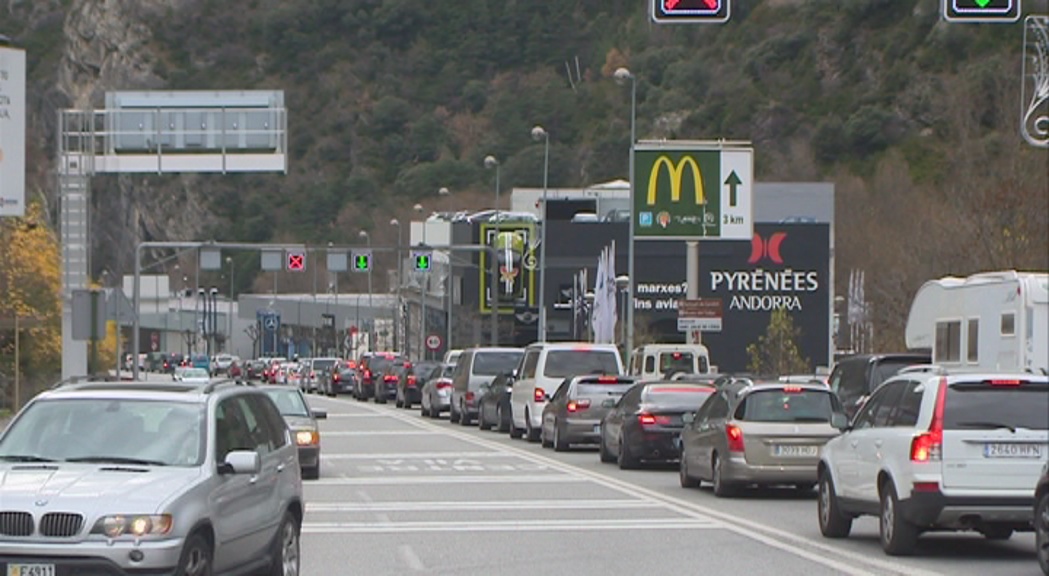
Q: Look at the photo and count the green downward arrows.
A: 3